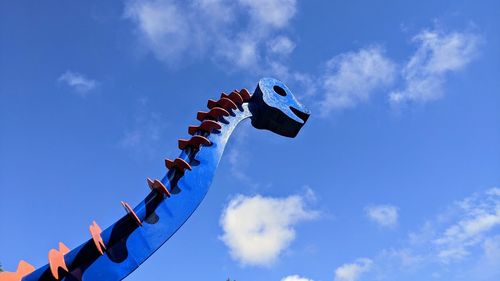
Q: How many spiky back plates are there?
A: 12